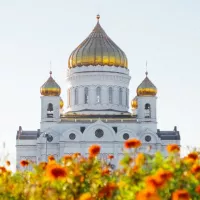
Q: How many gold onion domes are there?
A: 5